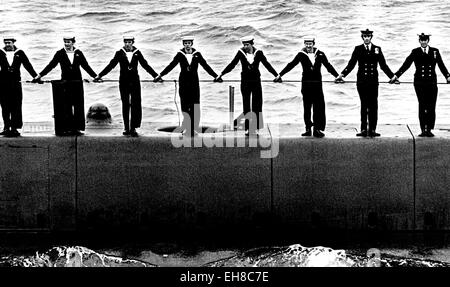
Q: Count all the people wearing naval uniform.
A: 8